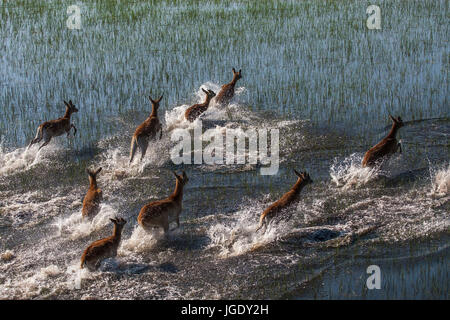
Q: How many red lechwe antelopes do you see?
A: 9